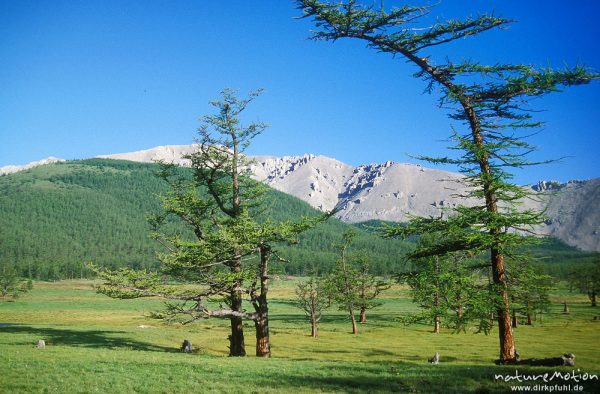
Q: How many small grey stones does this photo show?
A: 3